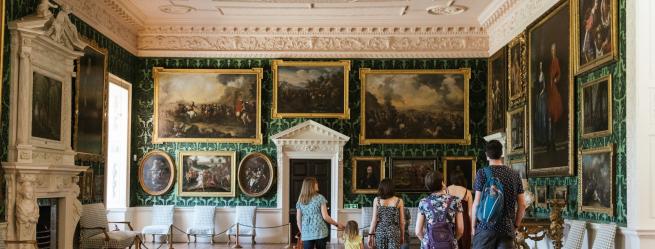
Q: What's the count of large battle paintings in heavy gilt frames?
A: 3